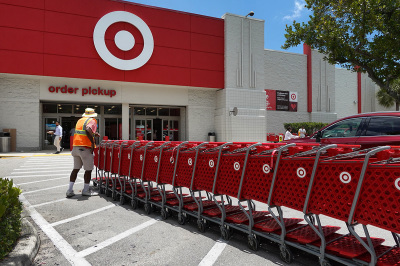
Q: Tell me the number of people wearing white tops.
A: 3